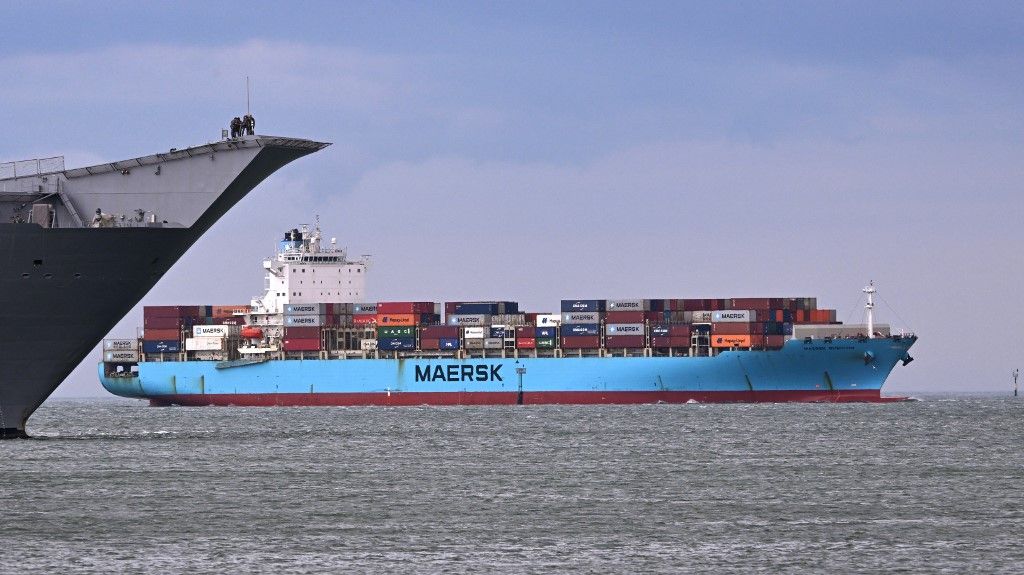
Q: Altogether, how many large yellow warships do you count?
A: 0